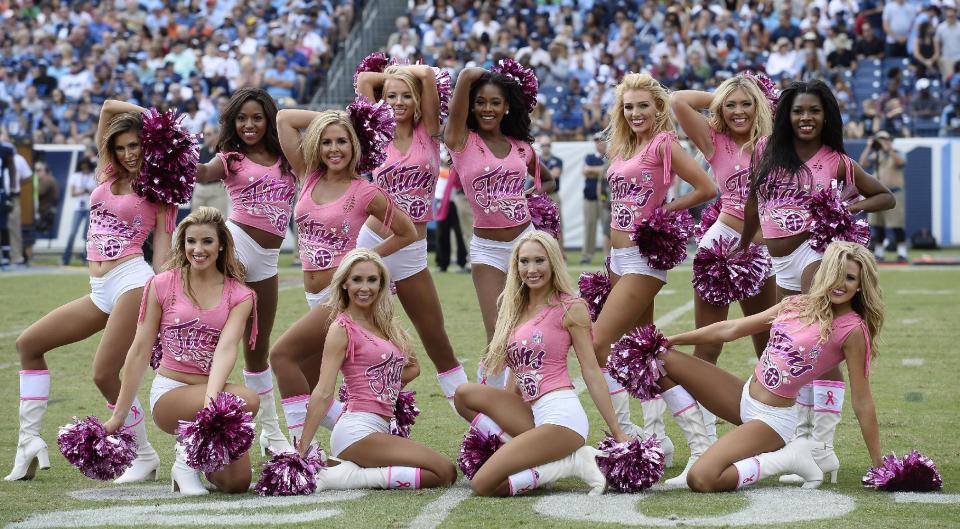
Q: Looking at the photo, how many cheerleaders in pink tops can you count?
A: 12